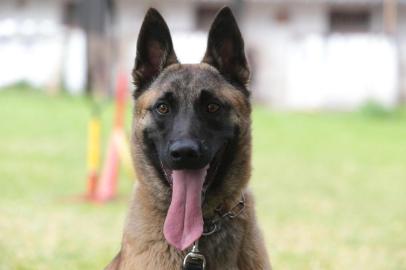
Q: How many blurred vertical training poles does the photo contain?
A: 2